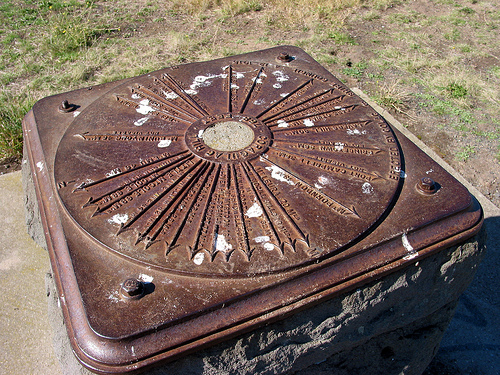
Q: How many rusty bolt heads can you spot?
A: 4